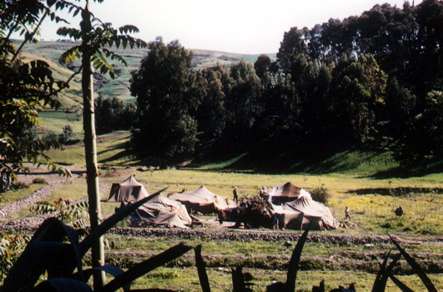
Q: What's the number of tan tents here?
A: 5